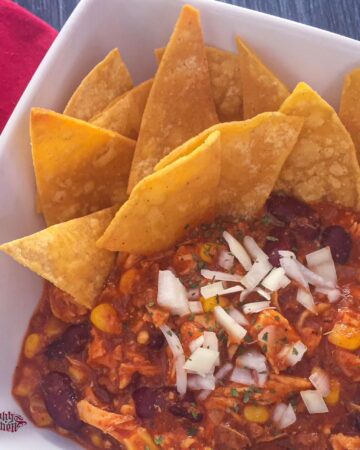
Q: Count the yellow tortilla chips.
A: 11